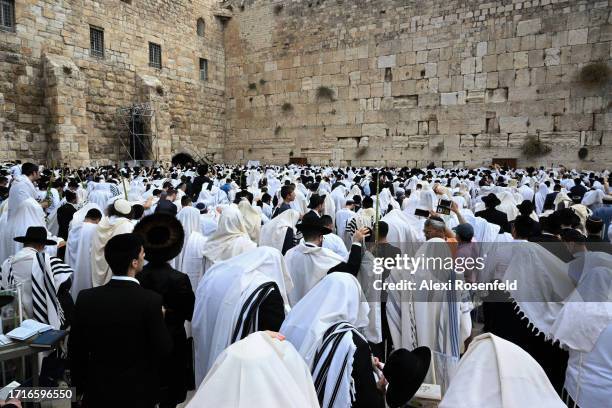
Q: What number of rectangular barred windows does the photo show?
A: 4